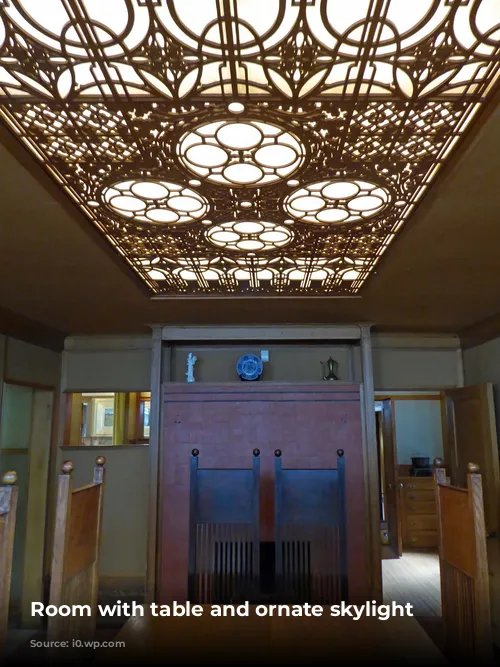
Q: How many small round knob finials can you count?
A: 9